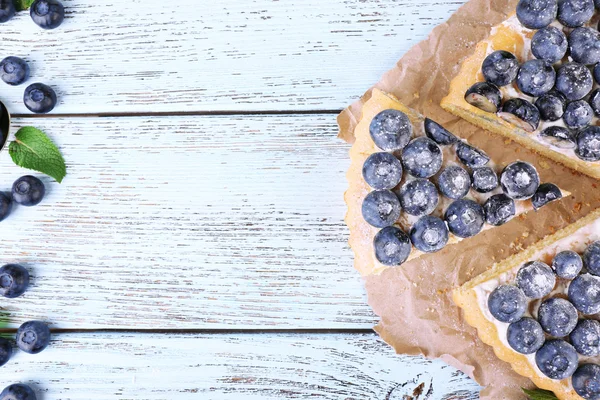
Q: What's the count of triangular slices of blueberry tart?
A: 3